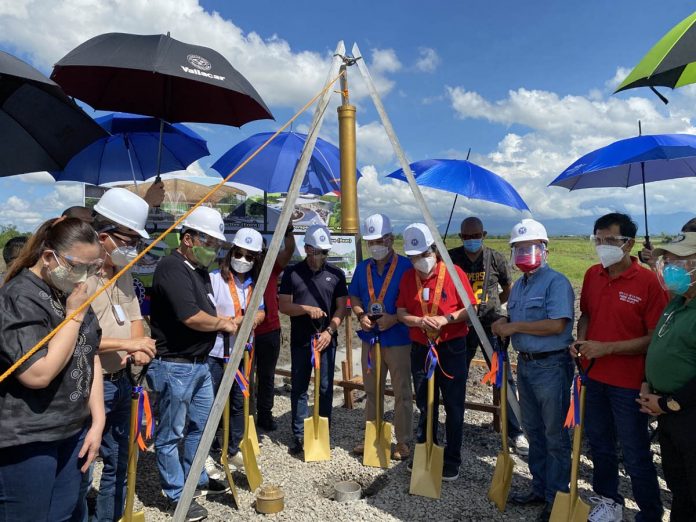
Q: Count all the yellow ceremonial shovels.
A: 9